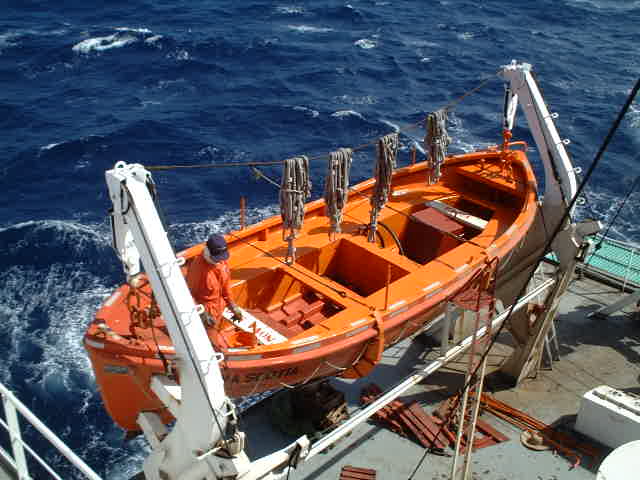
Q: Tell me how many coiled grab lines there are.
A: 4